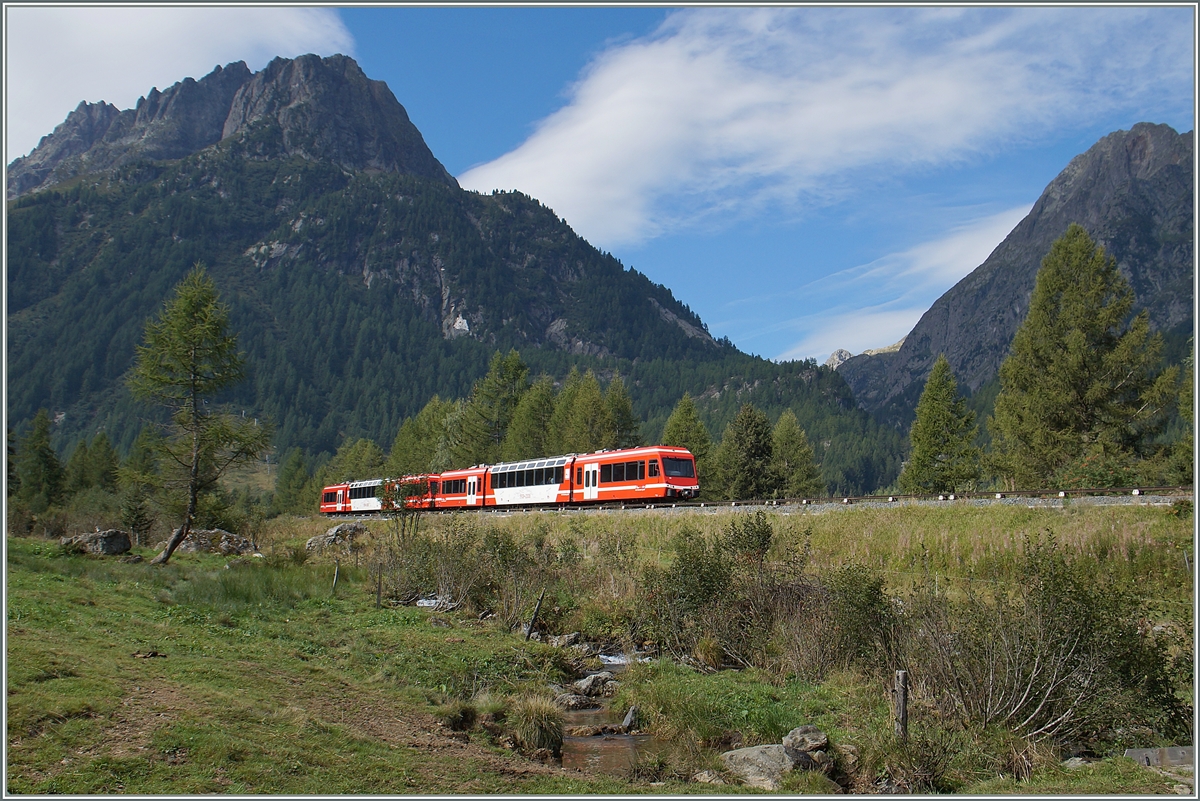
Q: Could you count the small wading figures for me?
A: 0